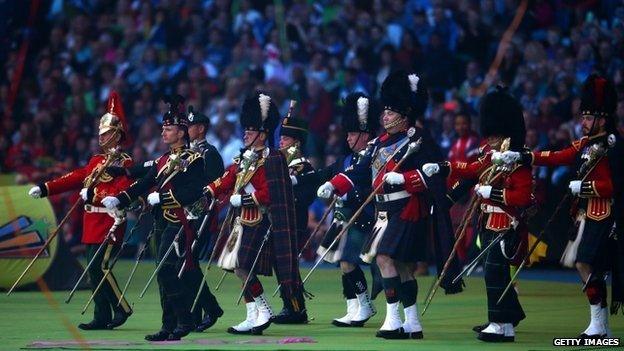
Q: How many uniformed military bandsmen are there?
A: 9